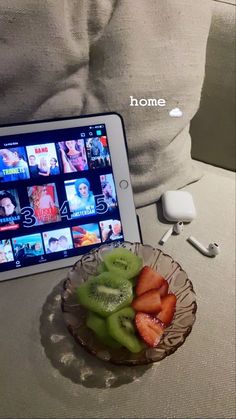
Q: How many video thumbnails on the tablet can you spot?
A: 13